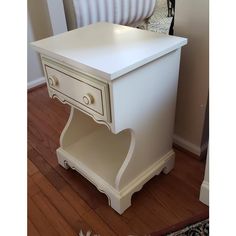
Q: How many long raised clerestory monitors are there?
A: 0